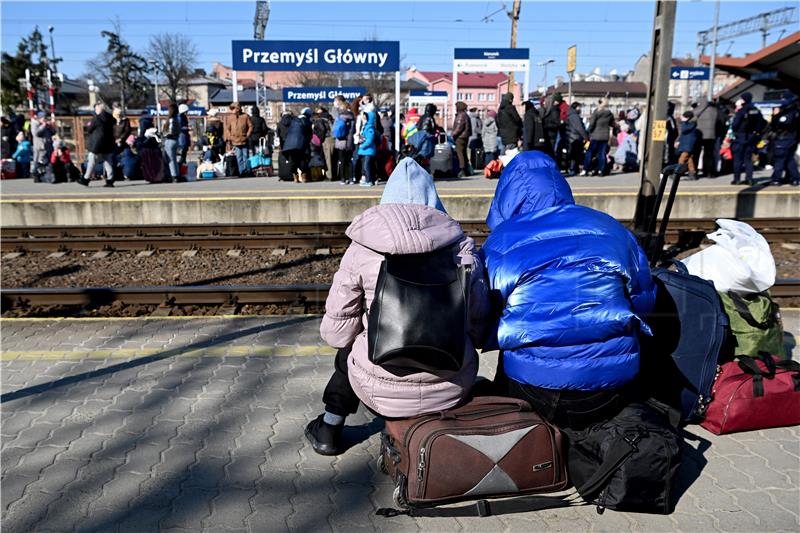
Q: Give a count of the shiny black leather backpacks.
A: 1